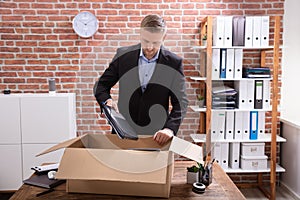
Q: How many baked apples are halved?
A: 0